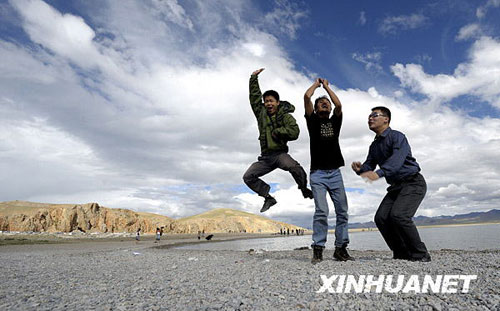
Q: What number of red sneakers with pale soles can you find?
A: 0